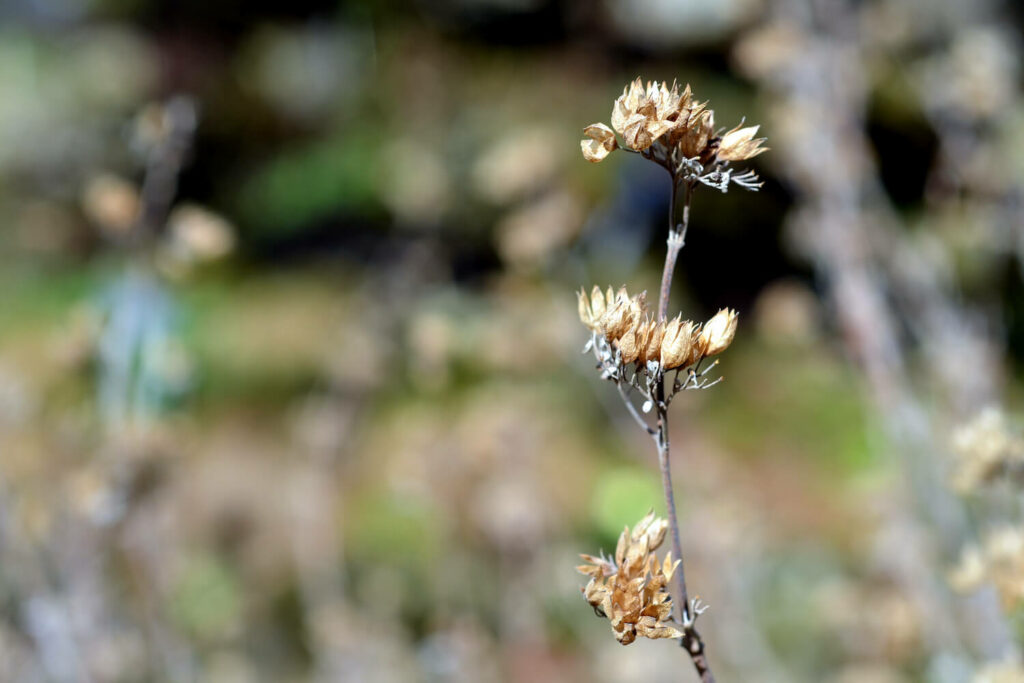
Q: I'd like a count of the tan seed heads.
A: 3